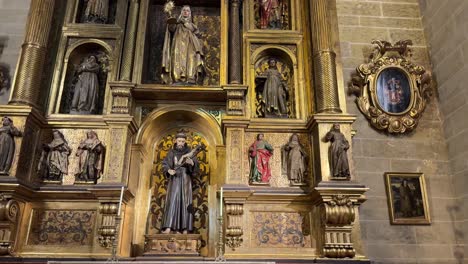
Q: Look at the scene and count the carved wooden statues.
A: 12